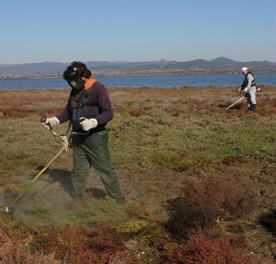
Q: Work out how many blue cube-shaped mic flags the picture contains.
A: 0